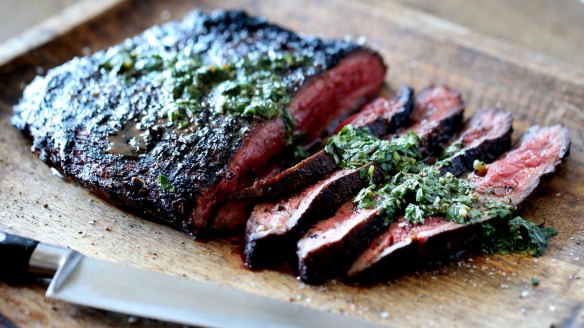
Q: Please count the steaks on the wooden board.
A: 1